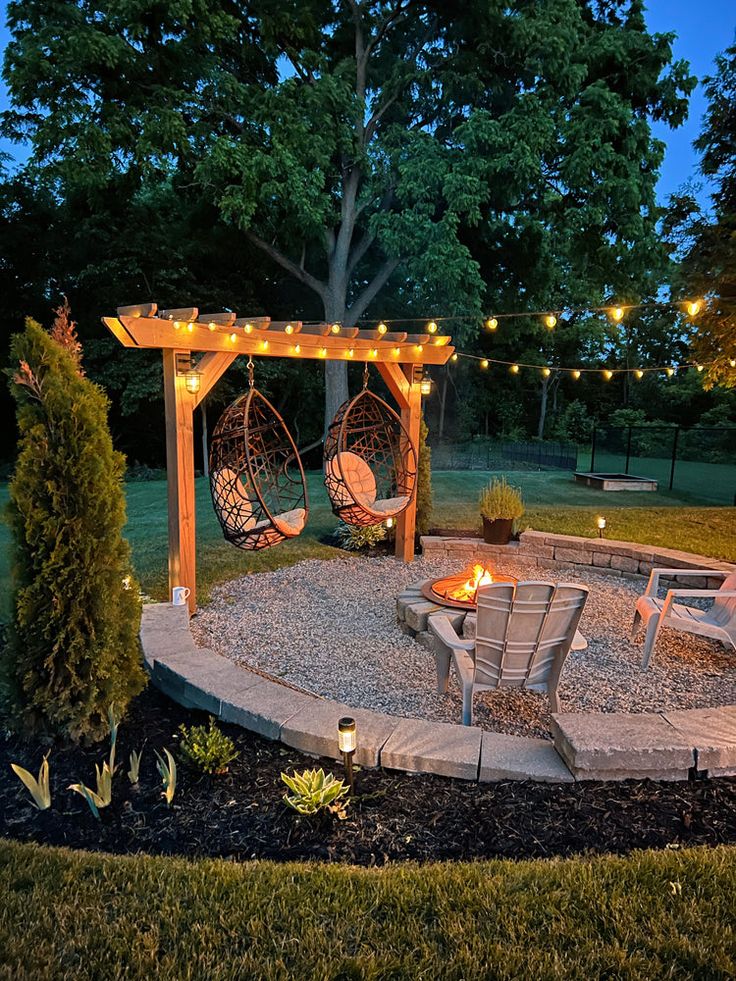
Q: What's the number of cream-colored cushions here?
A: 4